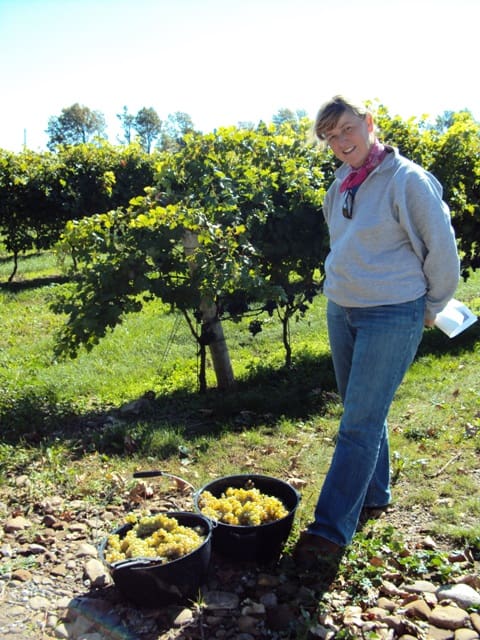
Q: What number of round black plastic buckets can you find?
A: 2